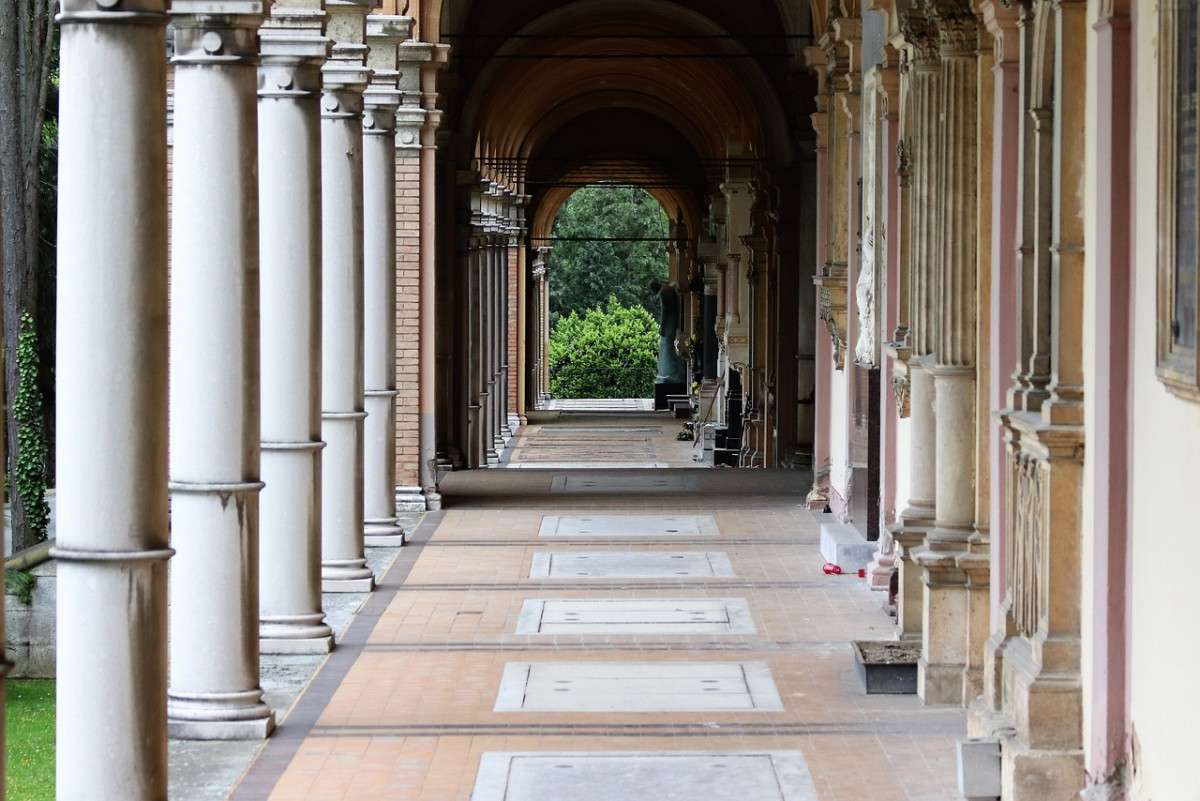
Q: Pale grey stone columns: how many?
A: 5